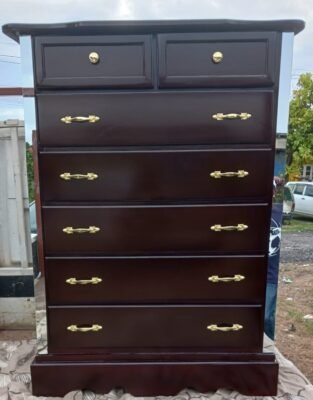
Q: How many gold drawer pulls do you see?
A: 12